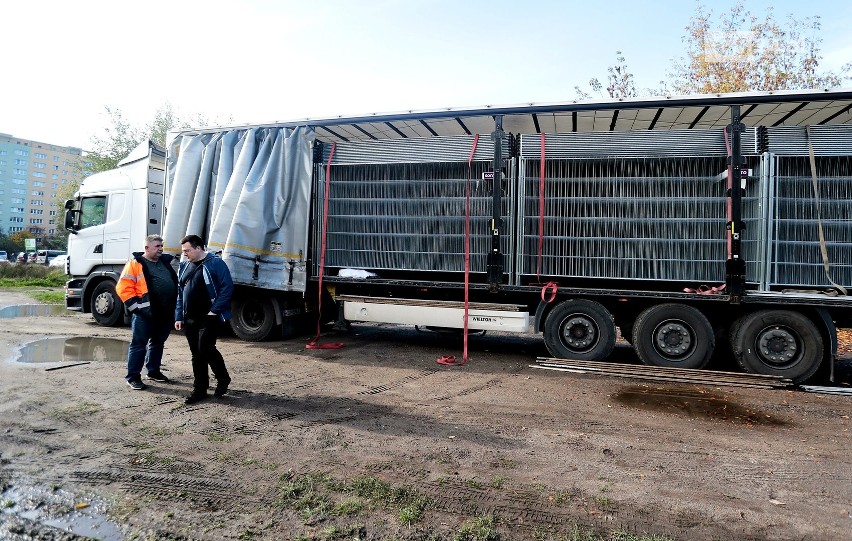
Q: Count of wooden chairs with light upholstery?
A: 0